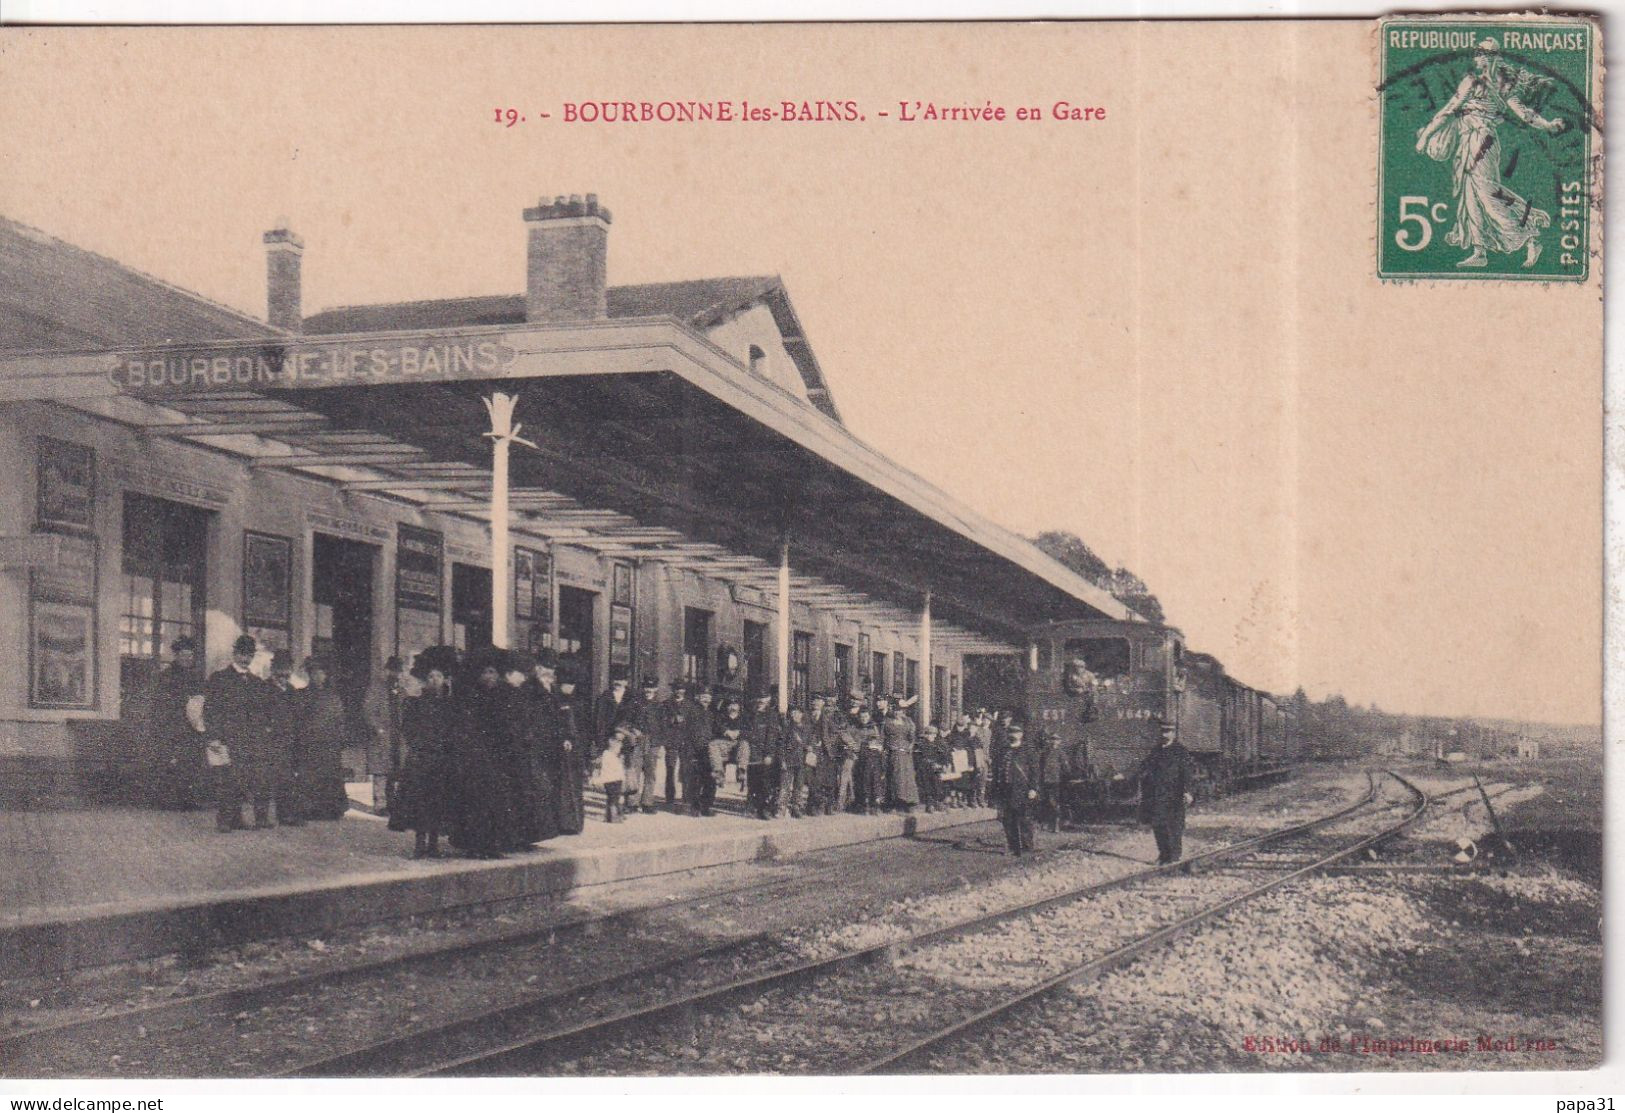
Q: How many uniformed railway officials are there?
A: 2